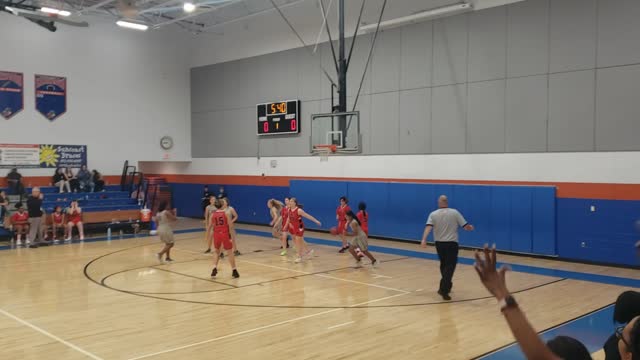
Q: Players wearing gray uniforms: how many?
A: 5